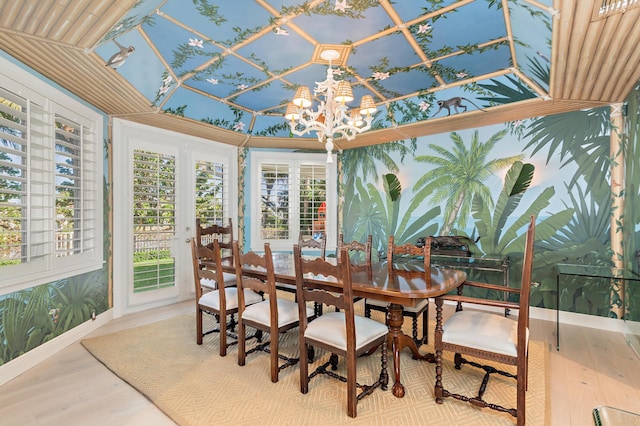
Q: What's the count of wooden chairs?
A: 8